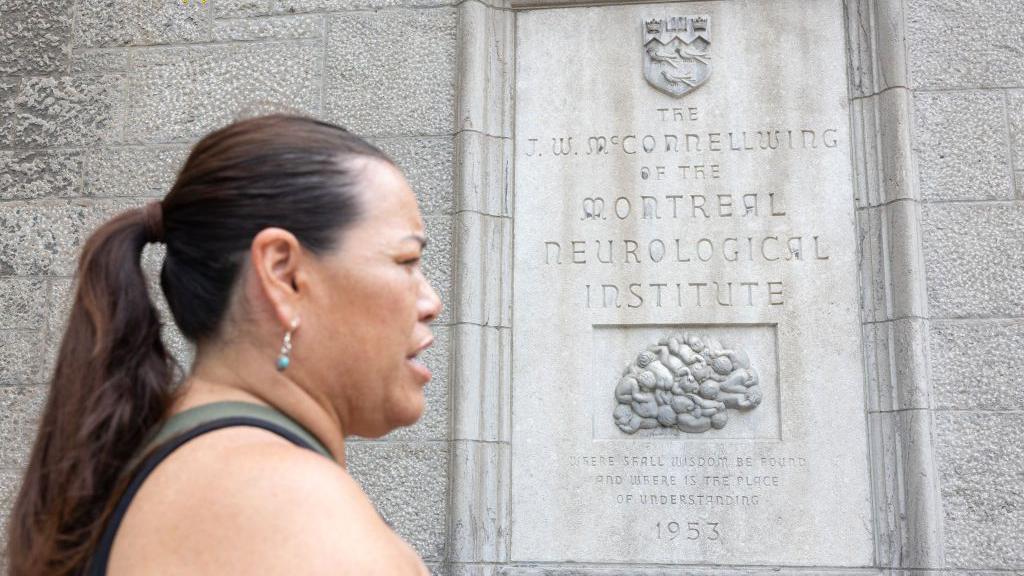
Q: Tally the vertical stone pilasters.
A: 2